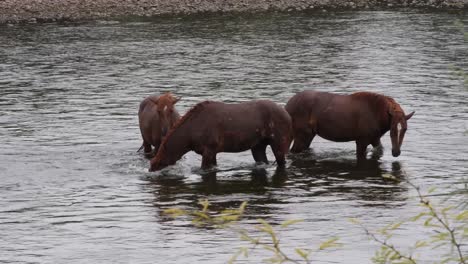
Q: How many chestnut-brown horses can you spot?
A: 3